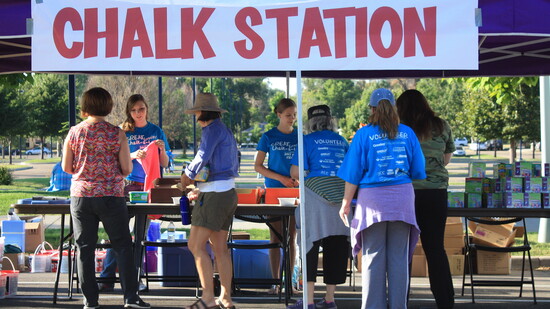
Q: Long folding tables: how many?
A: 2